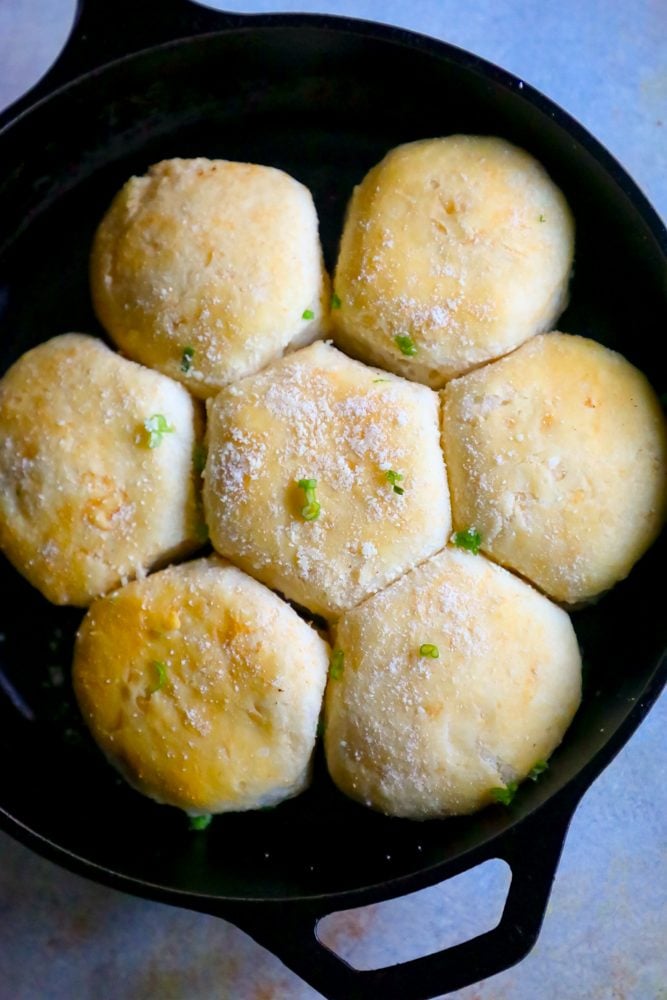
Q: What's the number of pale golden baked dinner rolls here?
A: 7